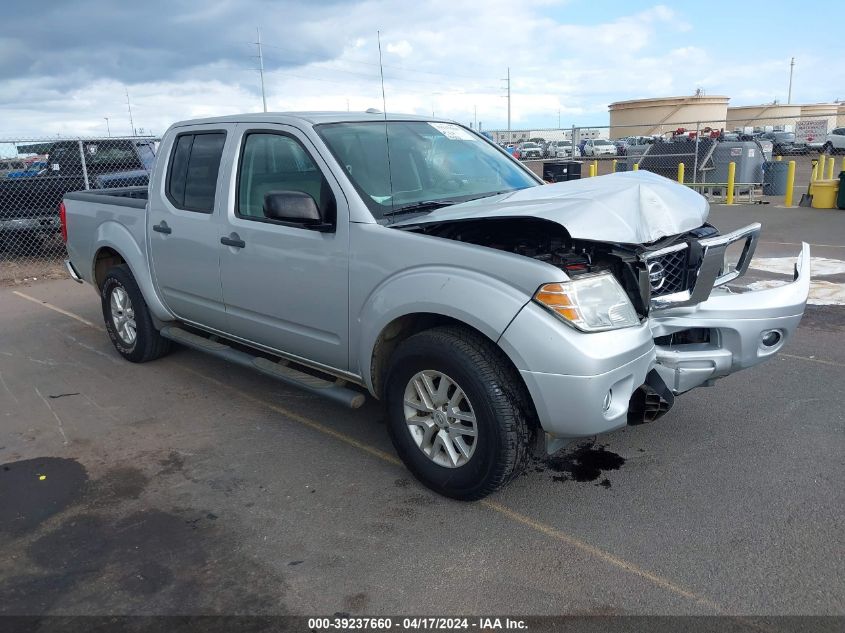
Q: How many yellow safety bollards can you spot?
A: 12